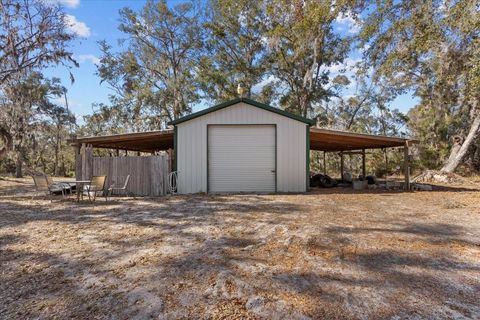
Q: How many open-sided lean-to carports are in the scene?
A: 2